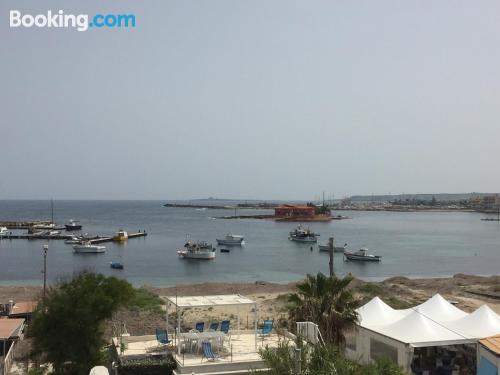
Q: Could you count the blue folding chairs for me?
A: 6